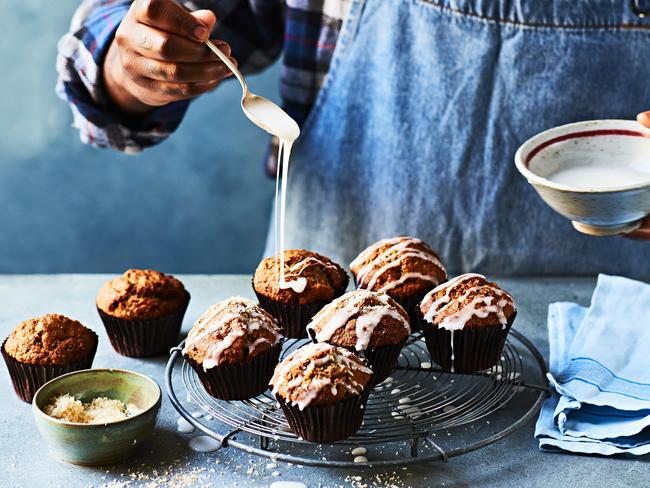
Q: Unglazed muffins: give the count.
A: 2